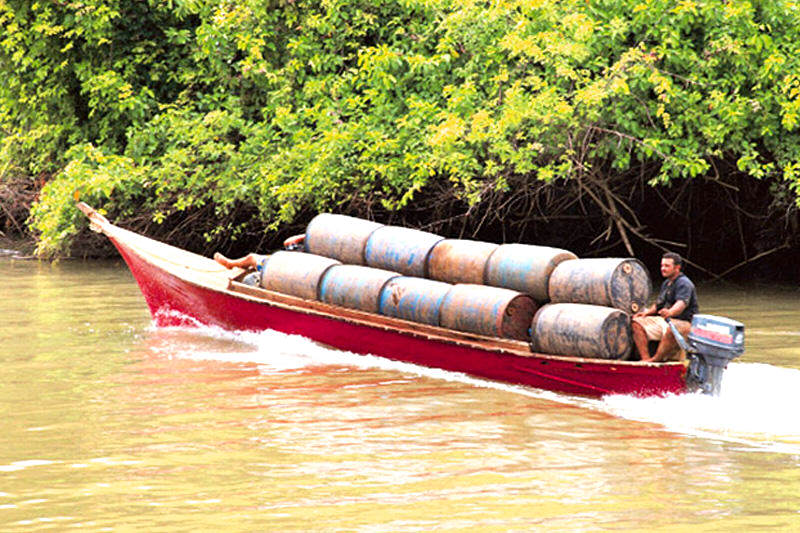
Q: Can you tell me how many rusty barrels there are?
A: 10